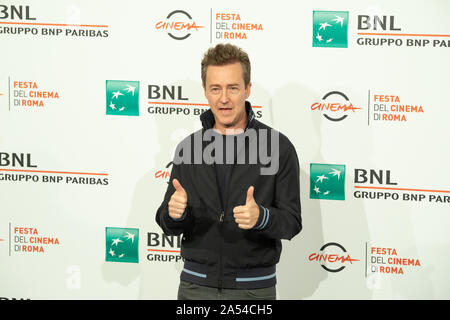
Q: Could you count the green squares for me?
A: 4